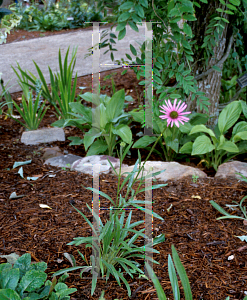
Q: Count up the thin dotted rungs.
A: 2